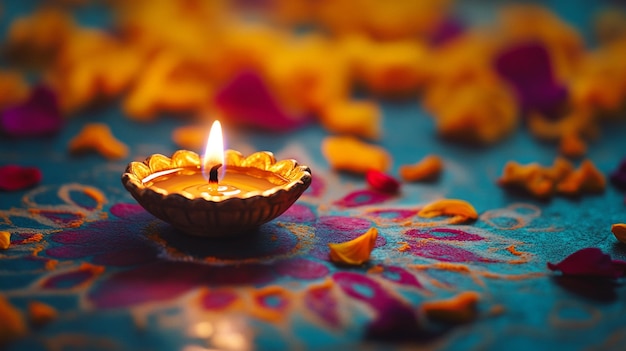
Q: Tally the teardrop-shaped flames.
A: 1